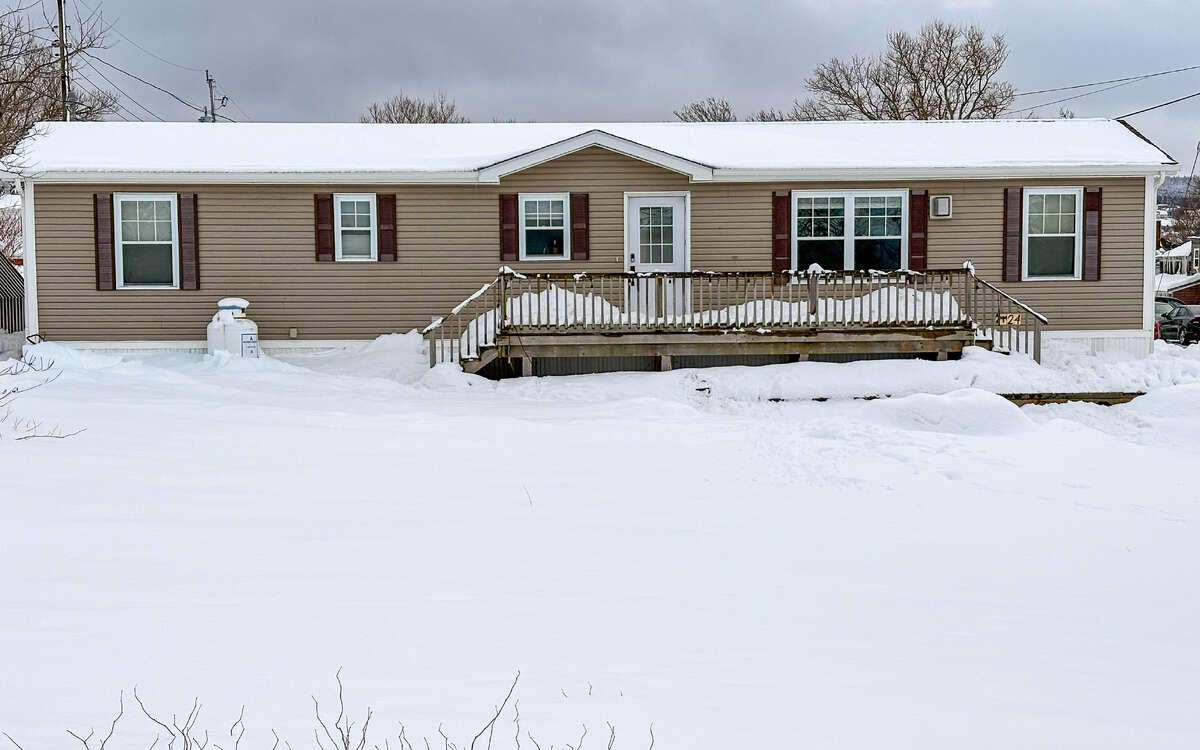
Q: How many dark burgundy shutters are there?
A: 10